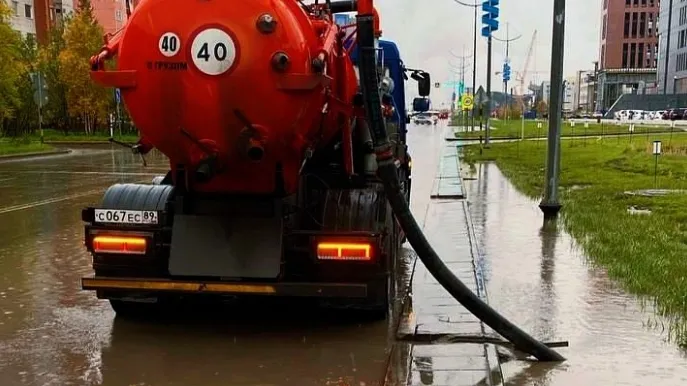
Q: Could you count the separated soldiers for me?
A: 0